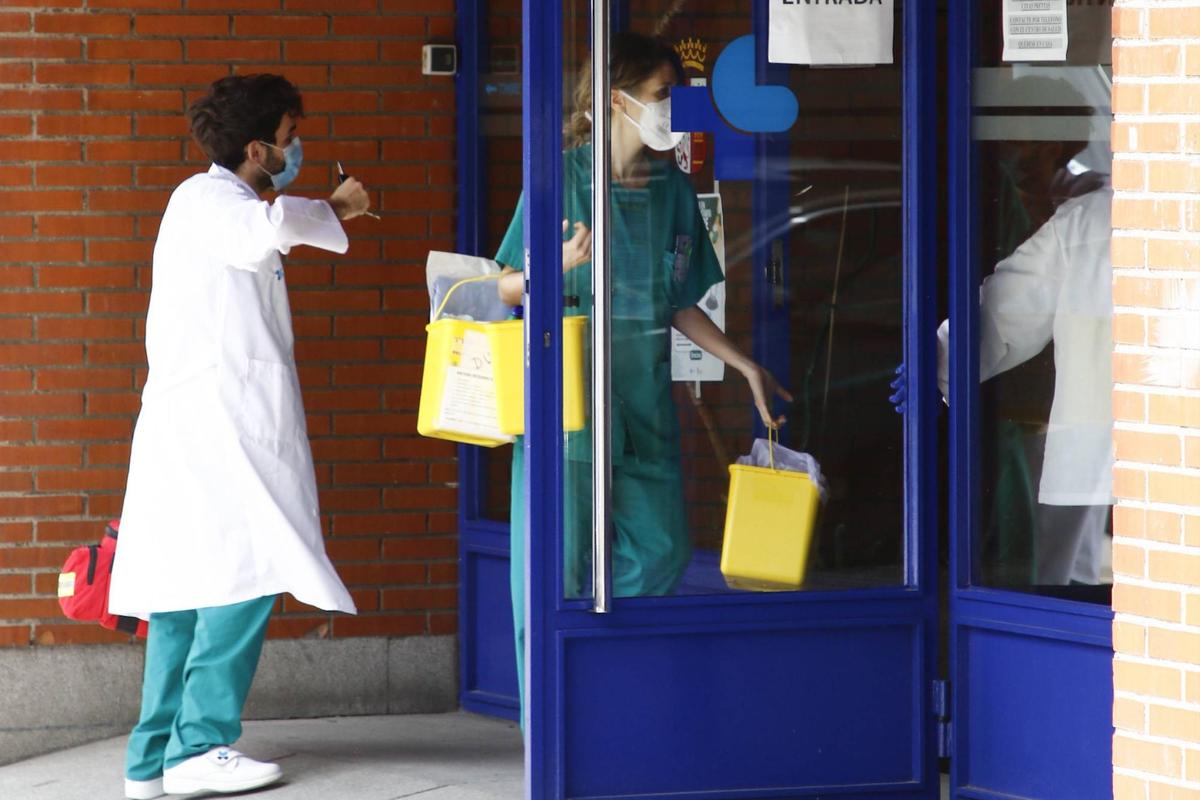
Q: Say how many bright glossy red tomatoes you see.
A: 0